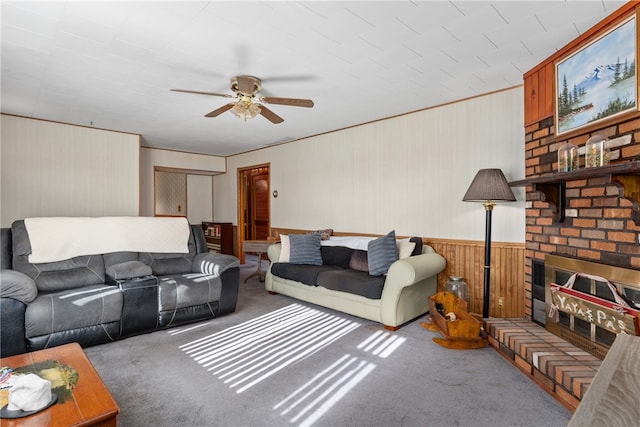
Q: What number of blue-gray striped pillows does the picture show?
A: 2